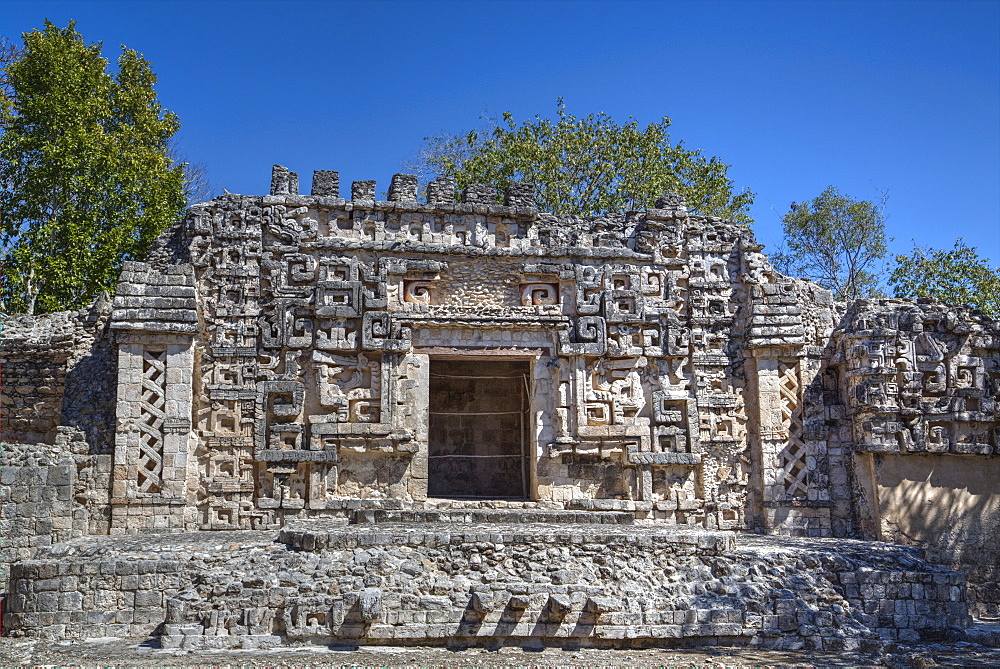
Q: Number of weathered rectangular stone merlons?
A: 7